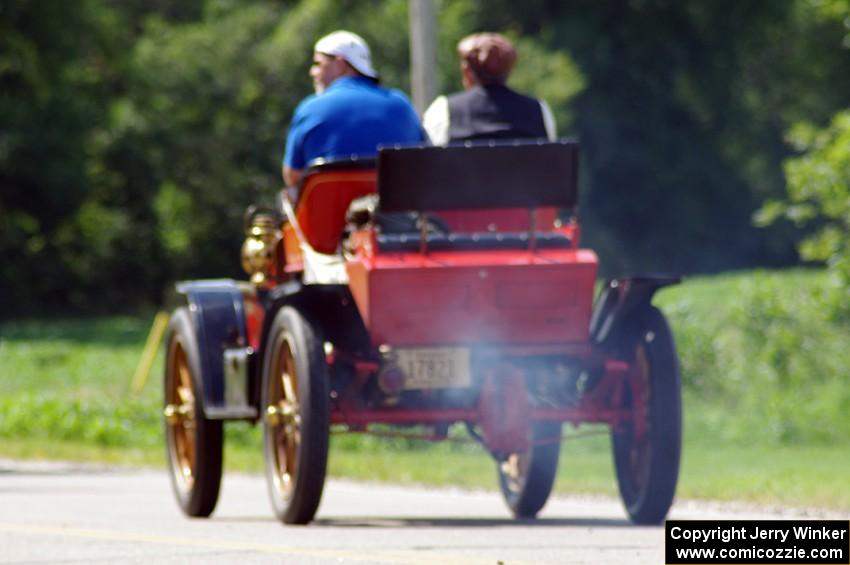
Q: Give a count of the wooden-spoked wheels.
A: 4